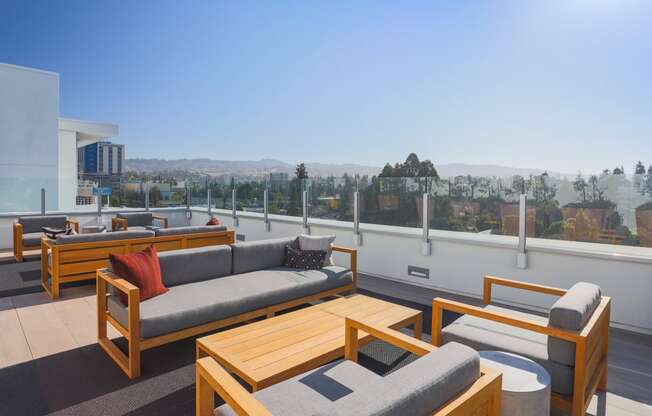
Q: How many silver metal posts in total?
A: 11